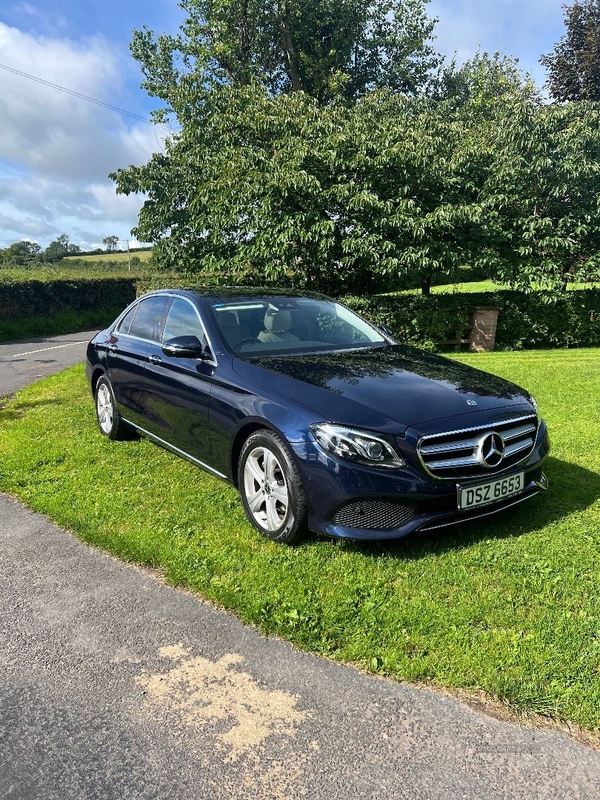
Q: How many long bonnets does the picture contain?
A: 1